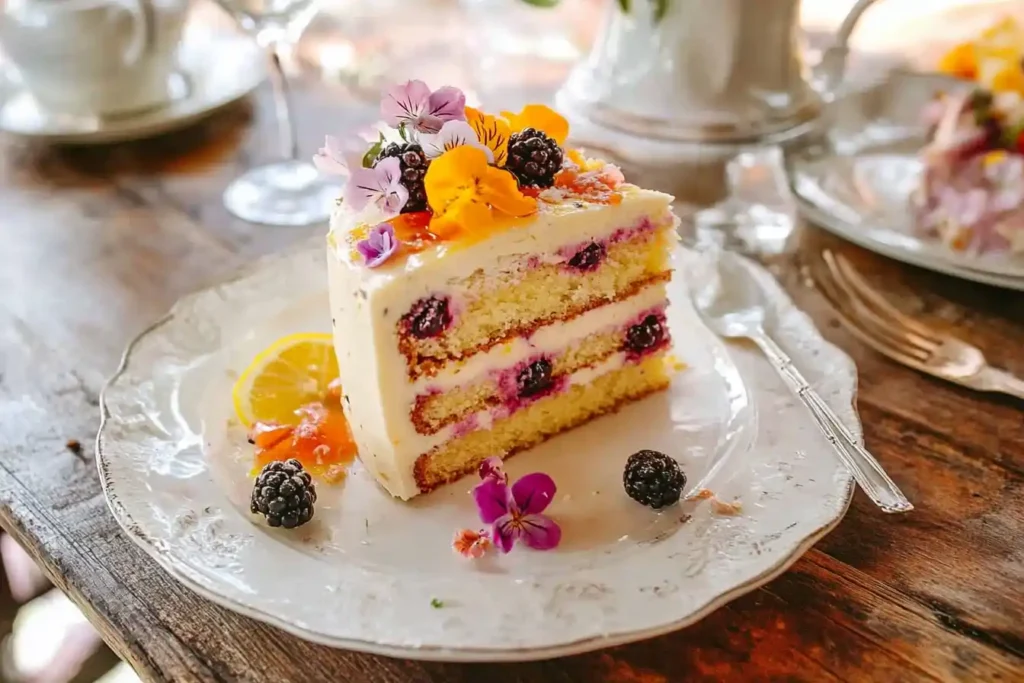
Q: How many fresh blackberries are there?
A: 4